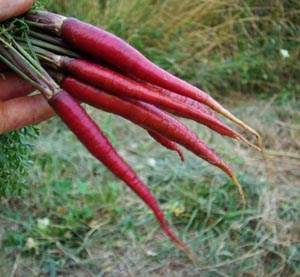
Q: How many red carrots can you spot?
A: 5